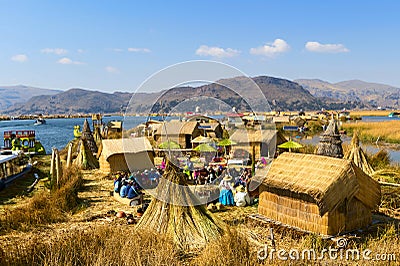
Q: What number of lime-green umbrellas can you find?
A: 4